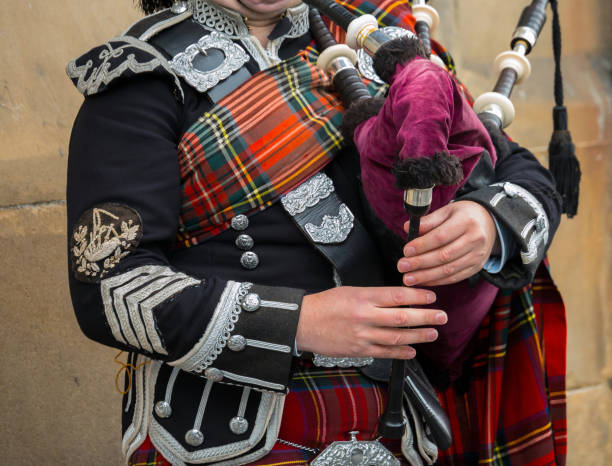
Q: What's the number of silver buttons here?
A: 10